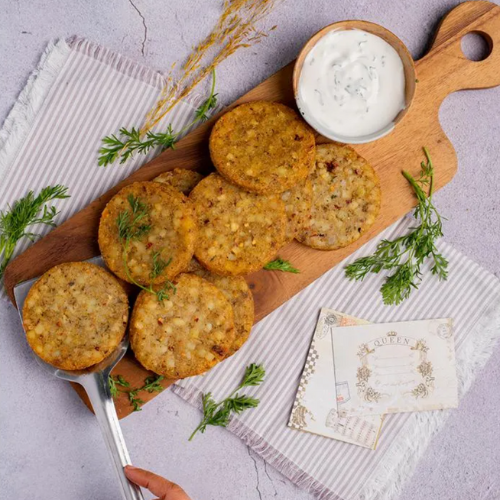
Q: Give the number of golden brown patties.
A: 9